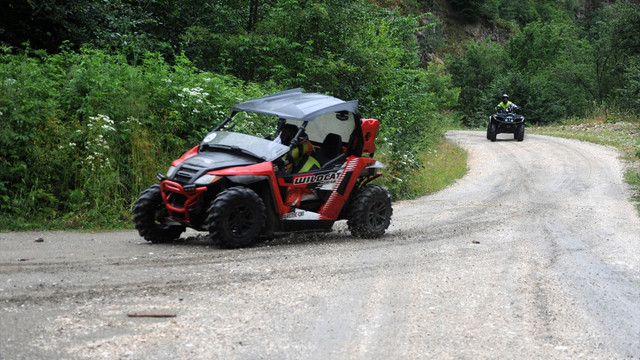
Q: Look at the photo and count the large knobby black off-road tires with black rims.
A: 3